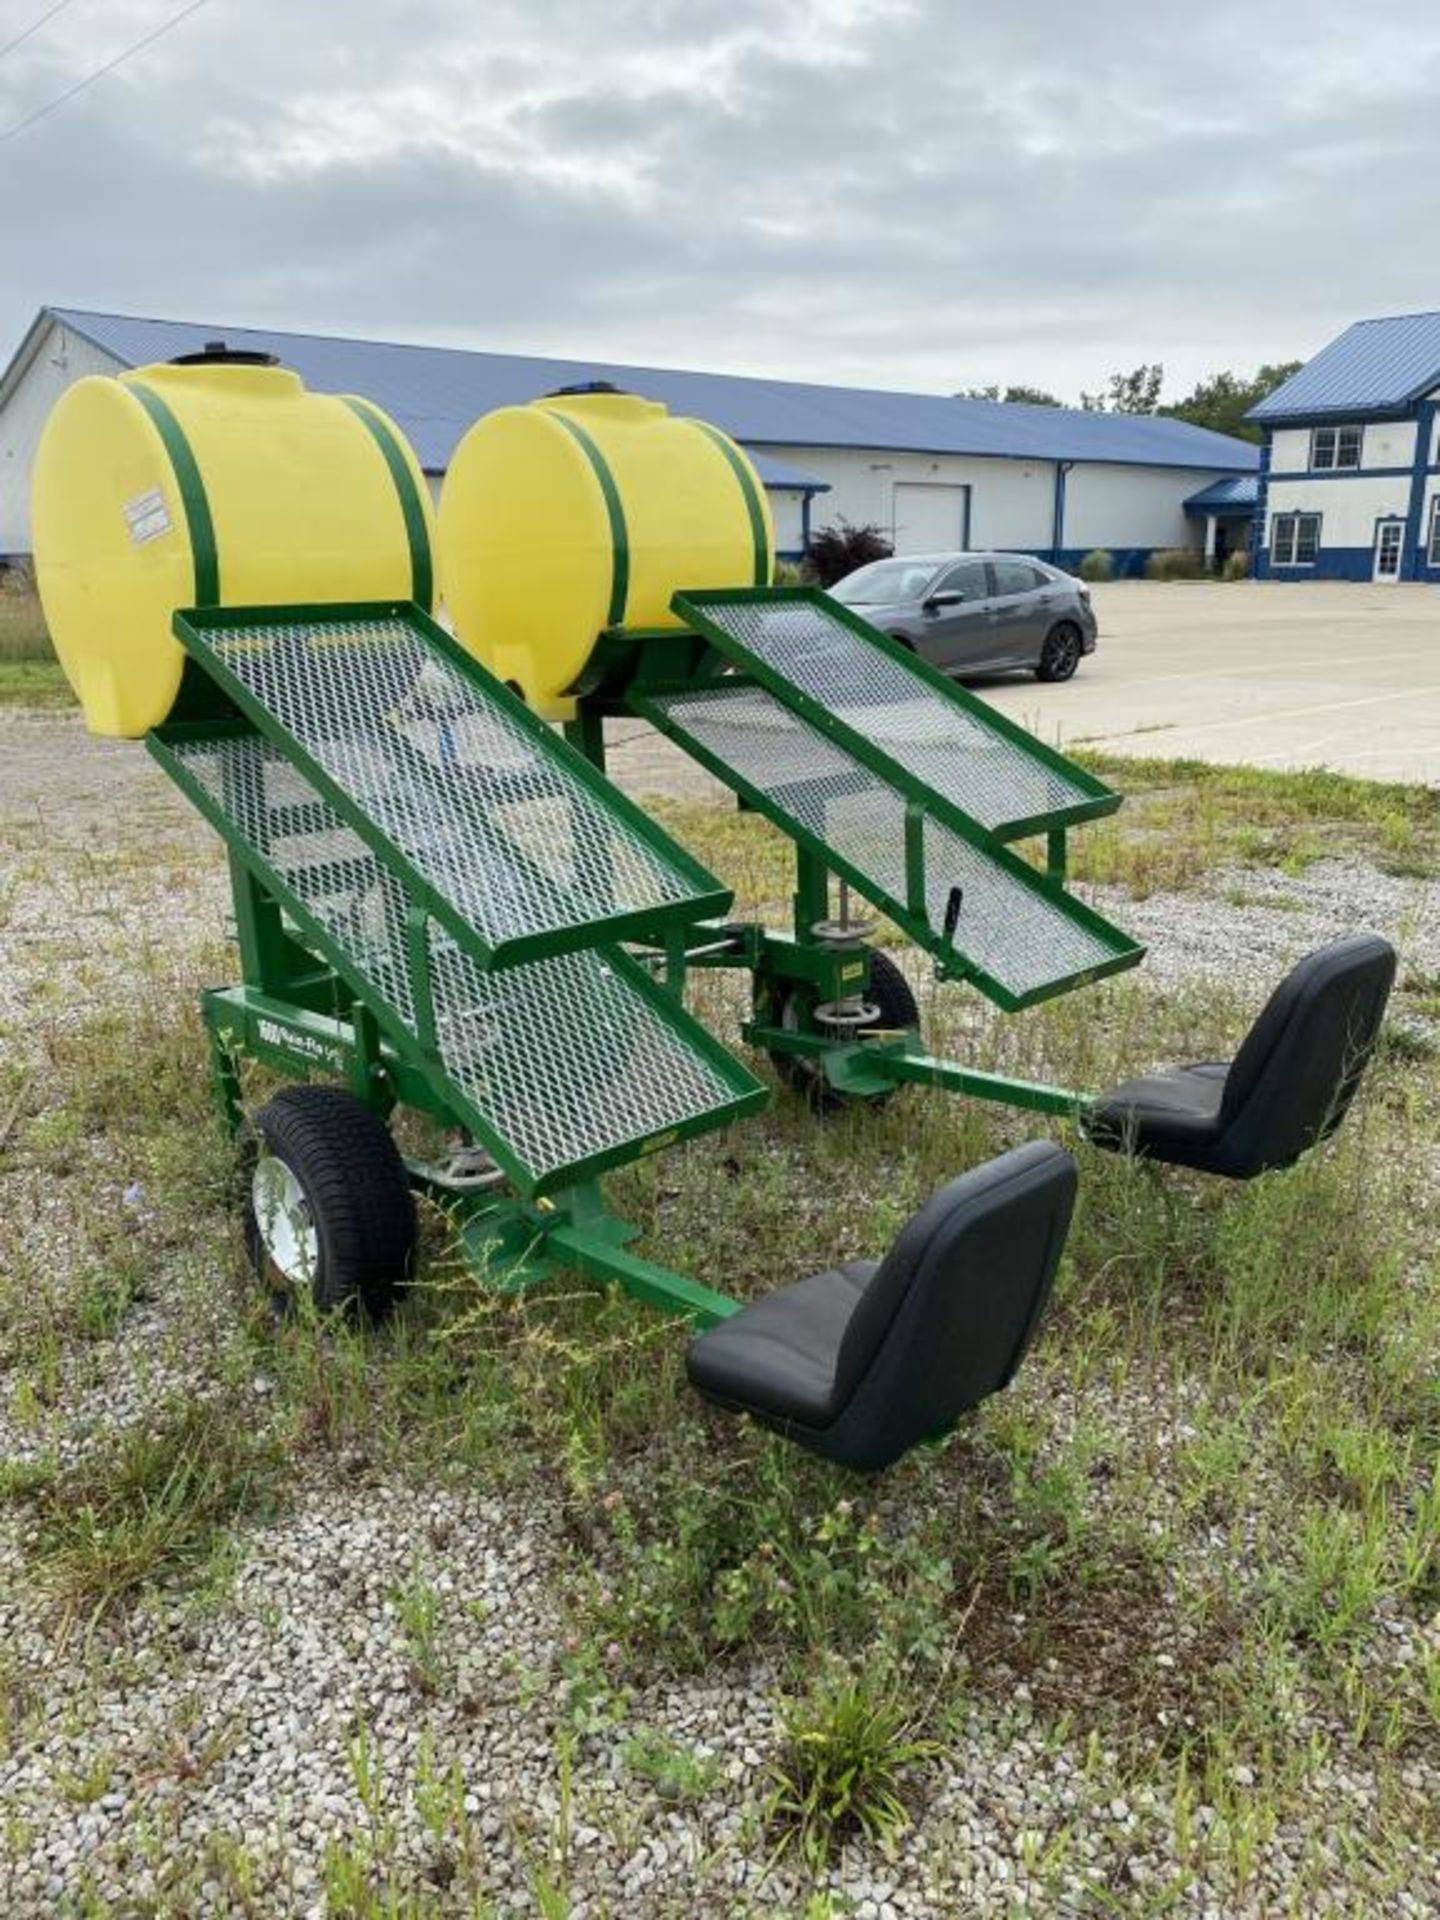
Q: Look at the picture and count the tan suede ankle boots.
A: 0